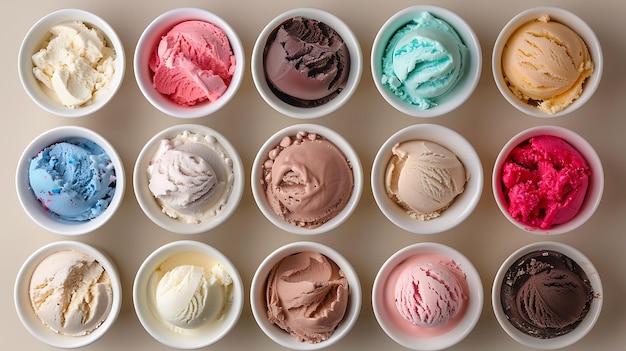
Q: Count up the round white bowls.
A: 15